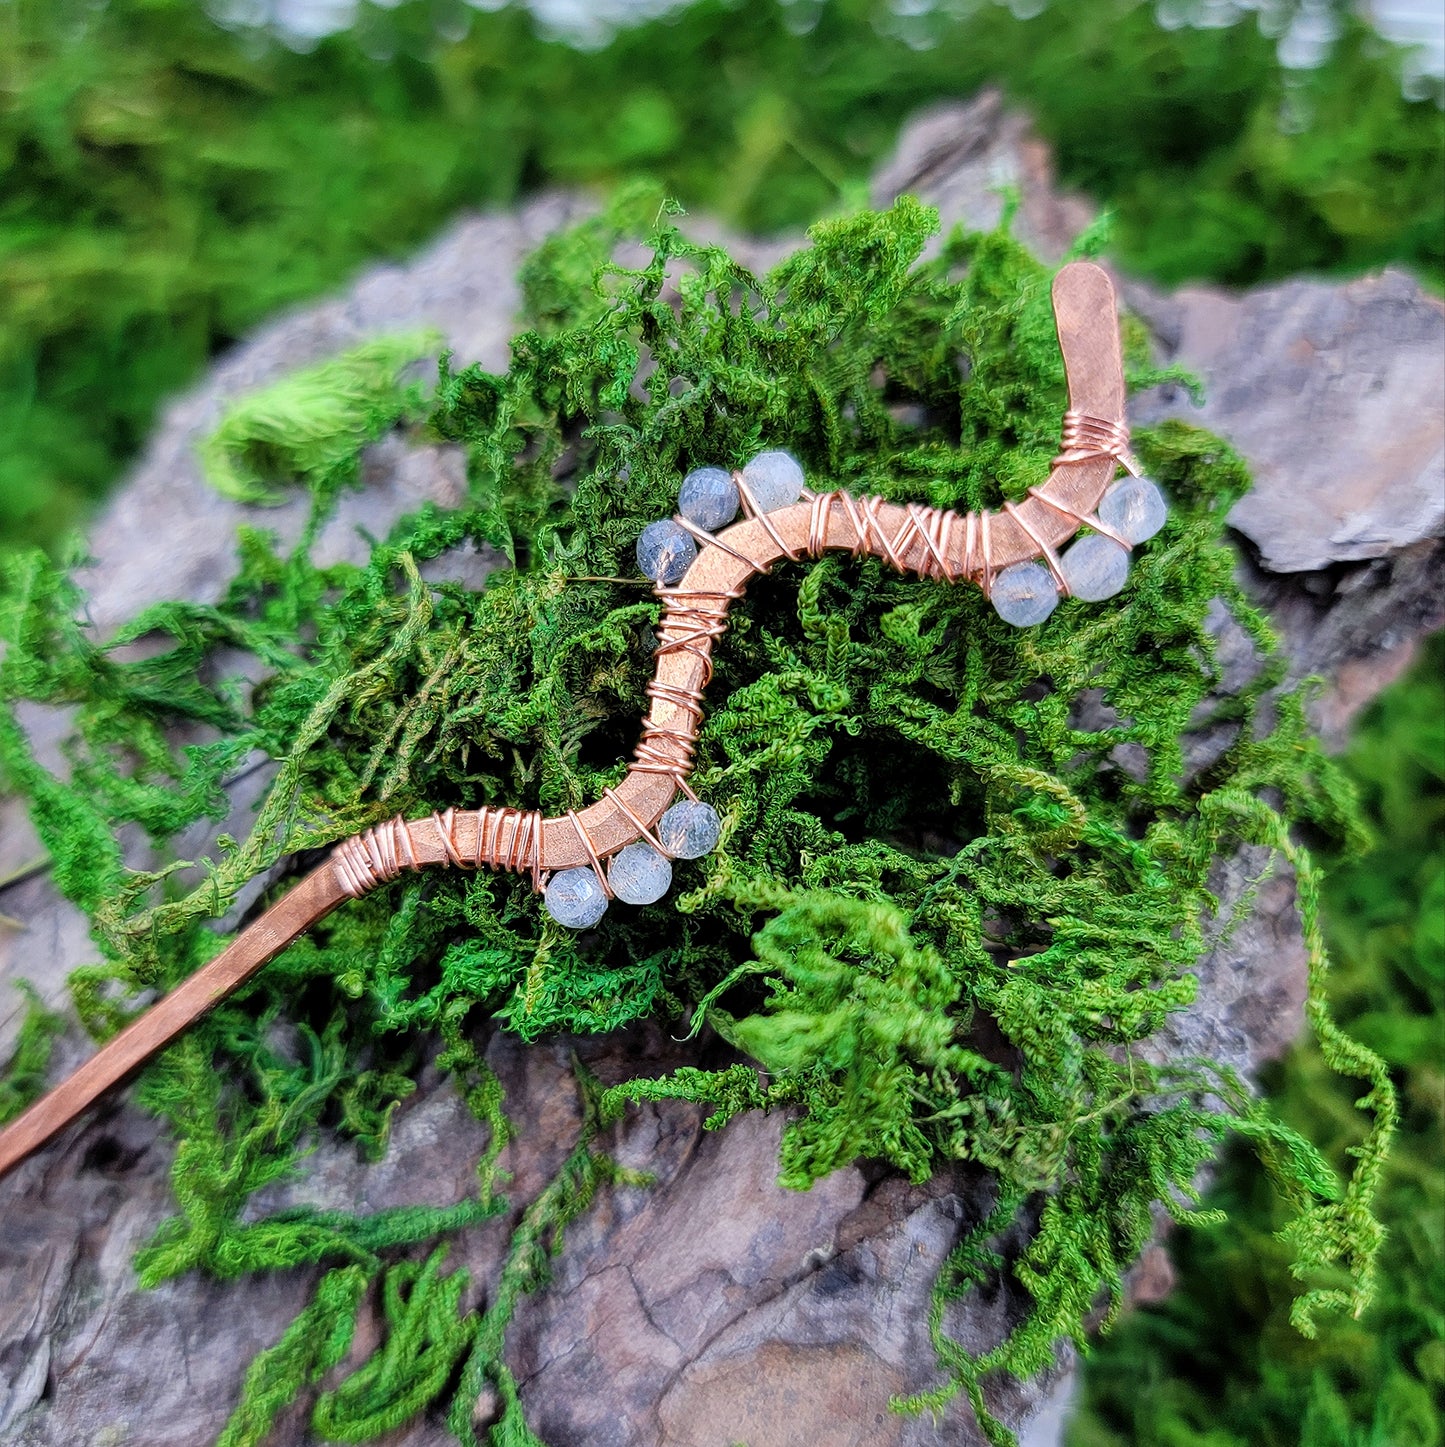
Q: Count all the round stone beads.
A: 9